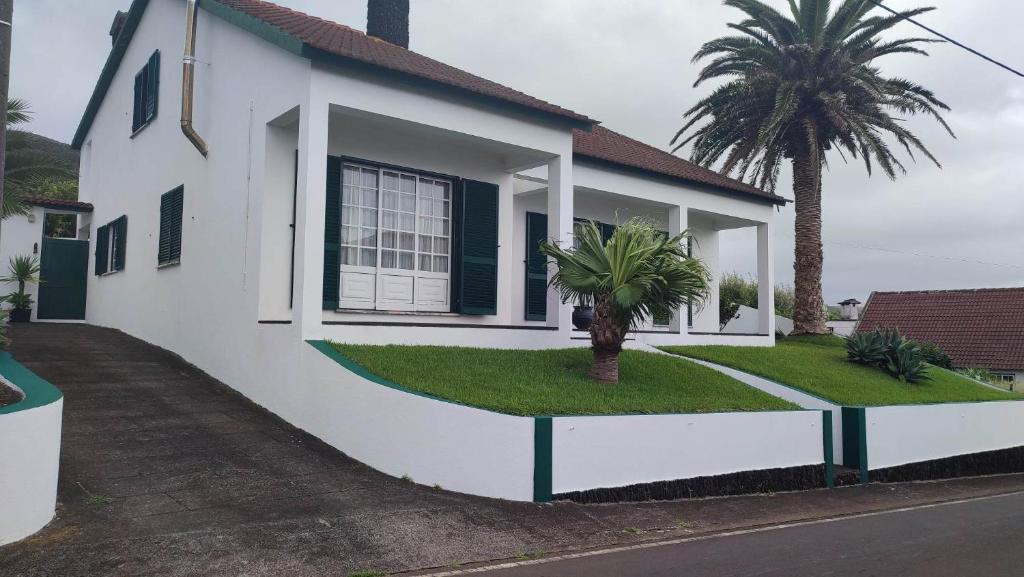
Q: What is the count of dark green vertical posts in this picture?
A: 3